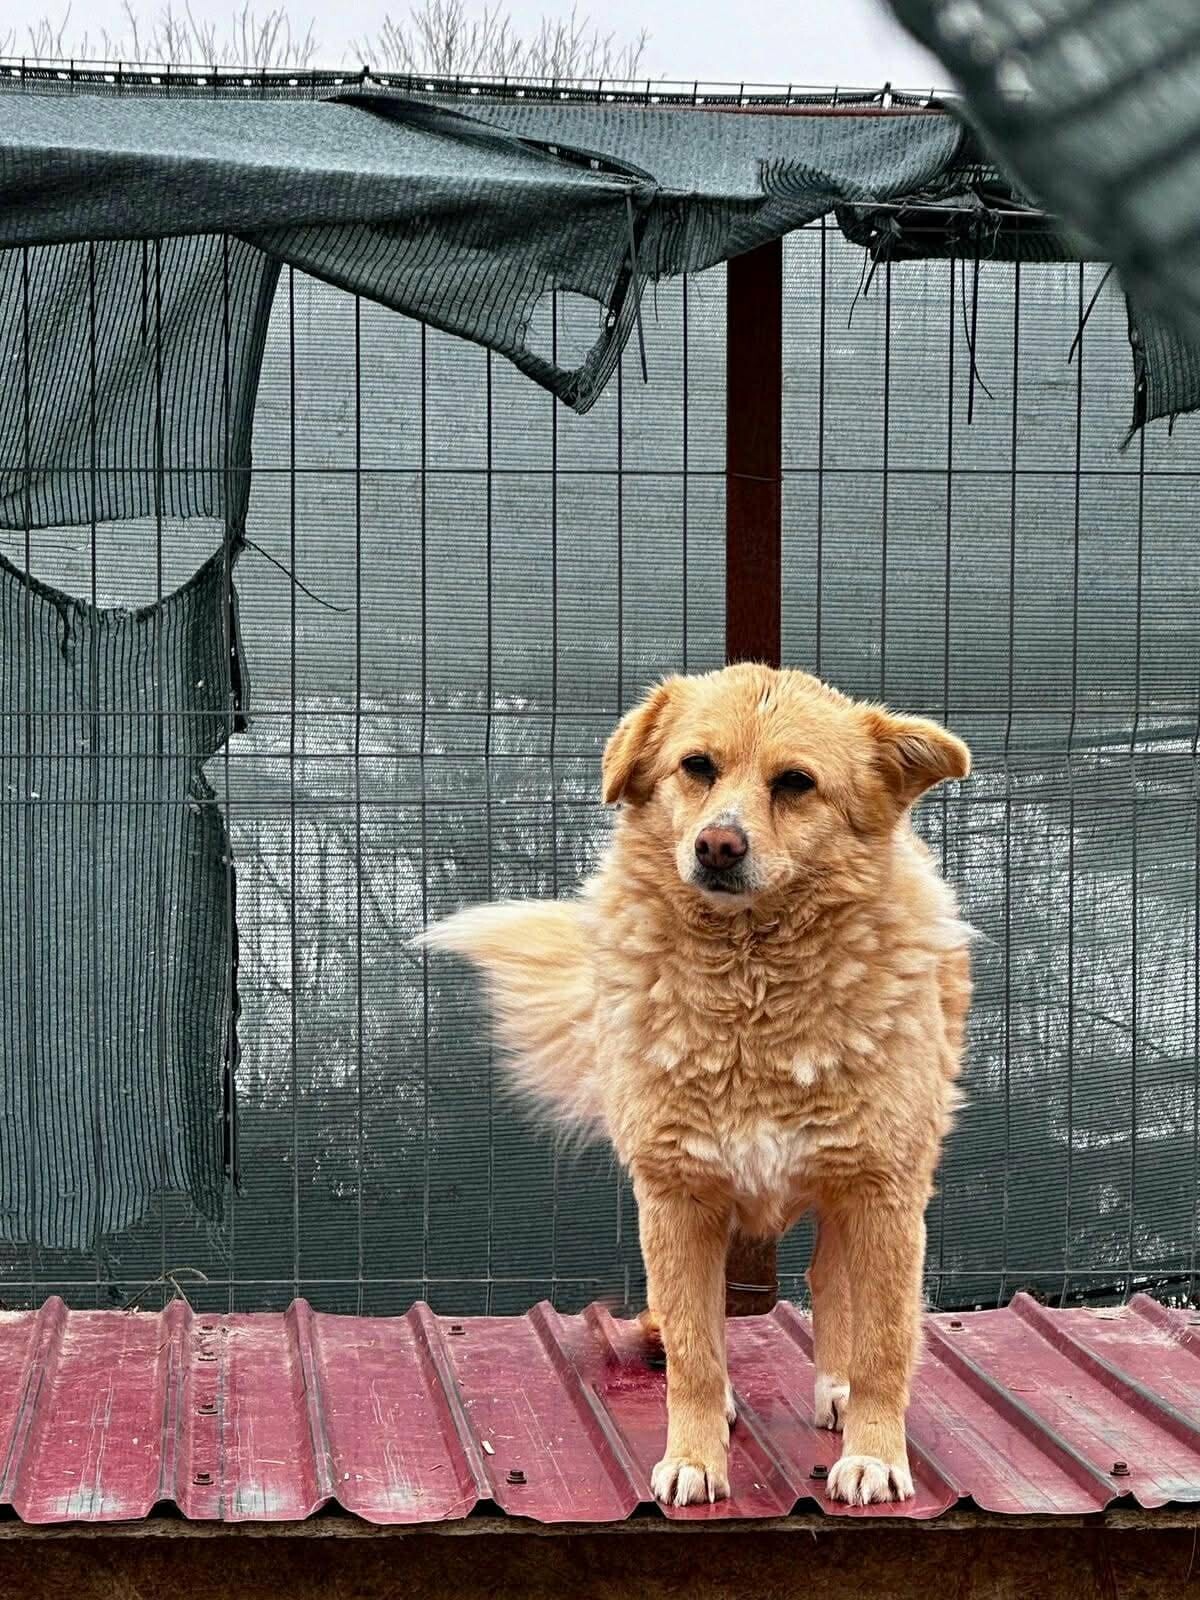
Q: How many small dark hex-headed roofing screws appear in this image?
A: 9